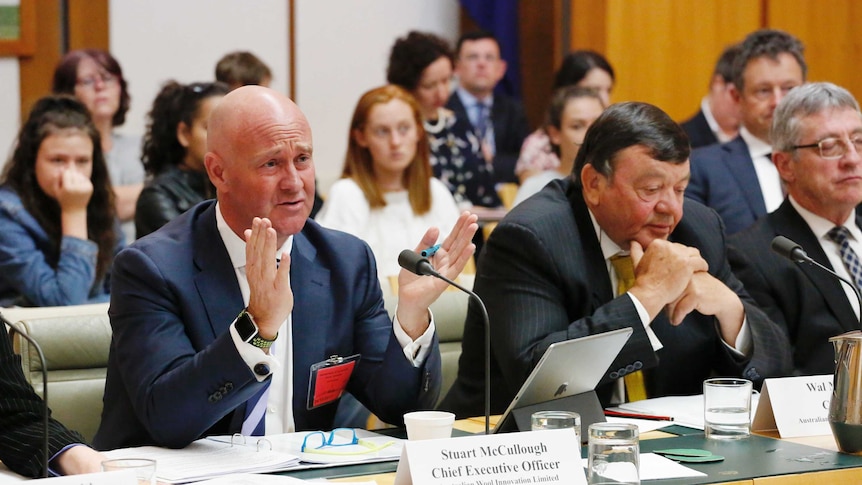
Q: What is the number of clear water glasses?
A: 4